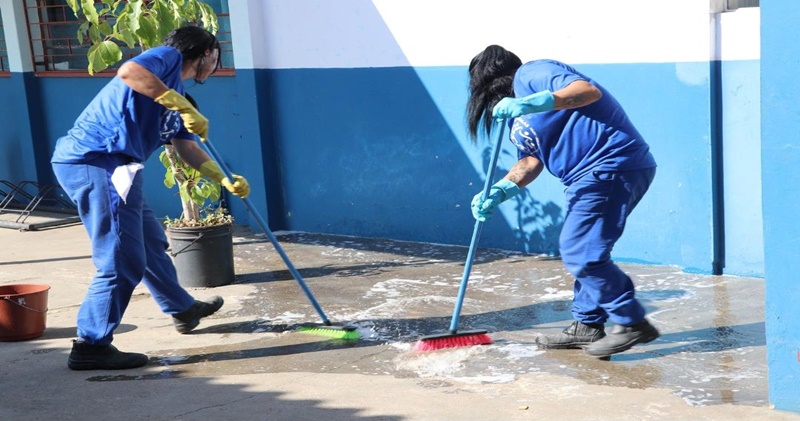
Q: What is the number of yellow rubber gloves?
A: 2